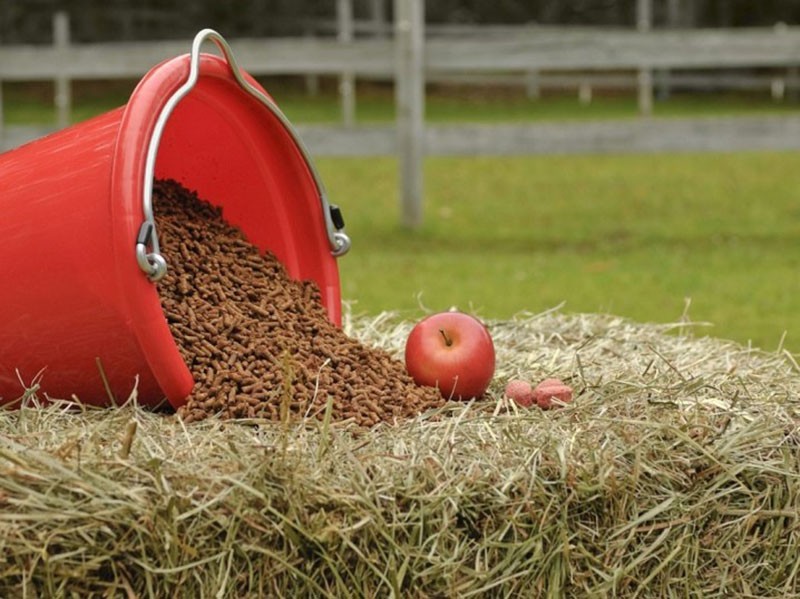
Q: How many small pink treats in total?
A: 2